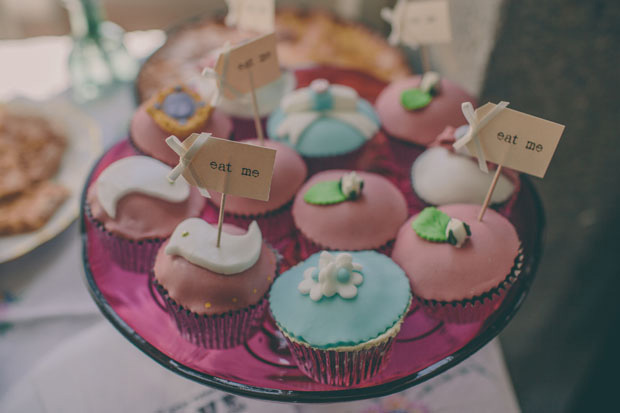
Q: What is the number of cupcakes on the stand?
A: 11